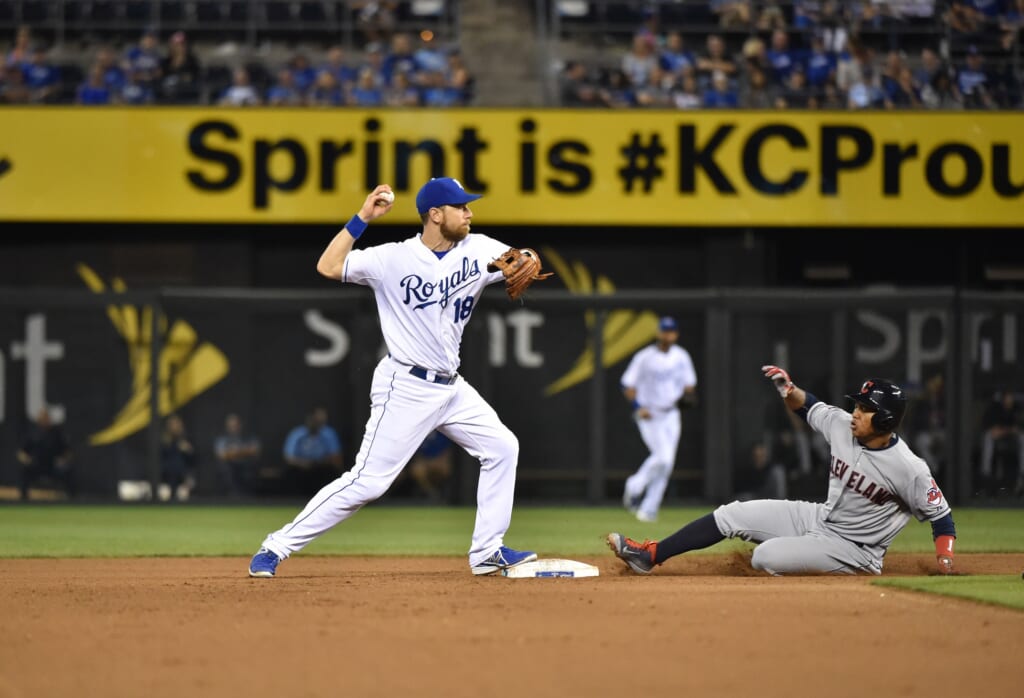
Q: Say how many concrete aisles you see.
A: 1